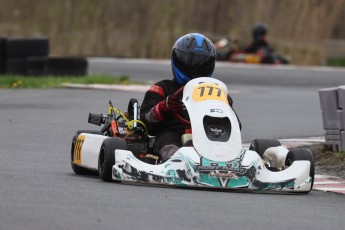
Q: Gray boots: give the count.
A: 1